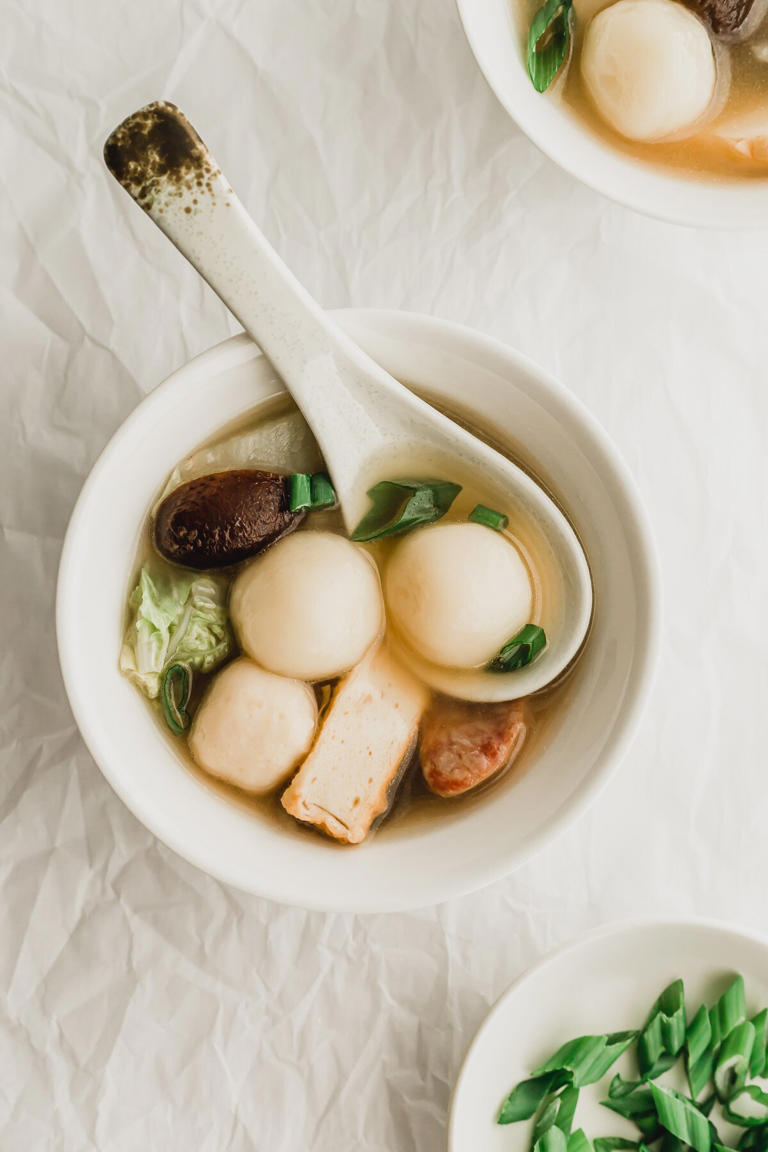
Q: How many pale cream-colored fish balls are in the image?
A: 4